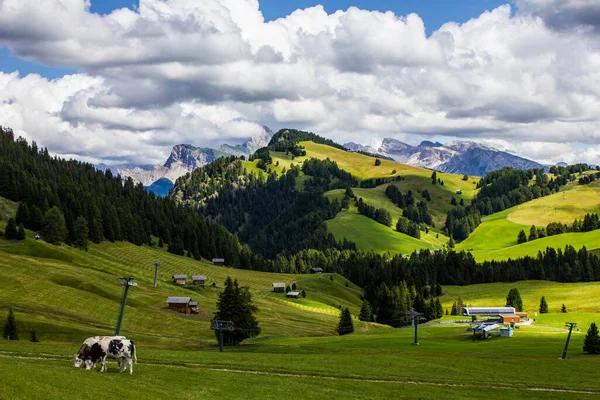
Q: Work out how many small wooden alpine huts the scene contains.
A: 7